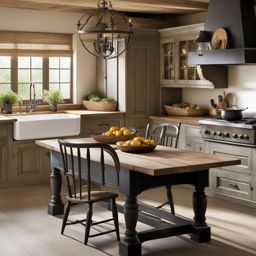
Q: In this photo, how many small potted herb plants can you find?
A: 2